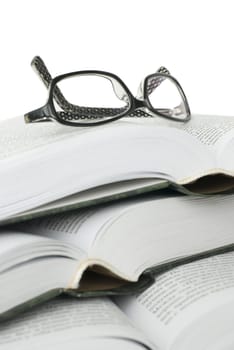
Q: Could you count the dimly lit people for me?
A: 0